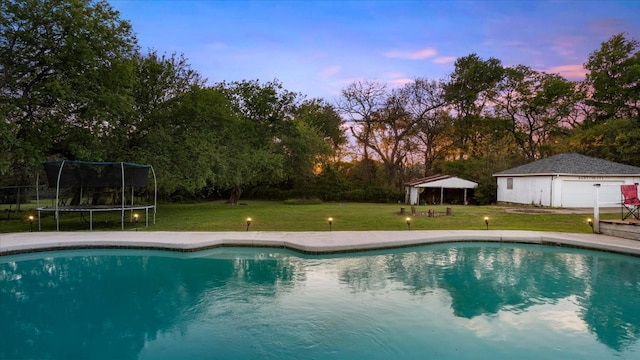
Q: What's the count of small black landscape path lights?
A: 7